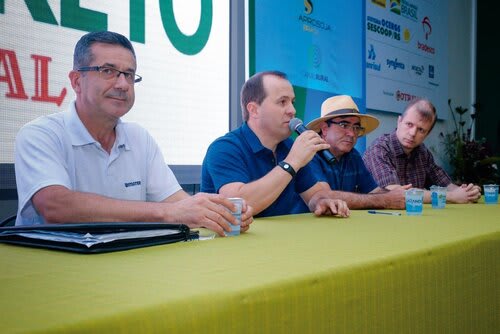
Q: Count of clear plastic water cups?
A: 4